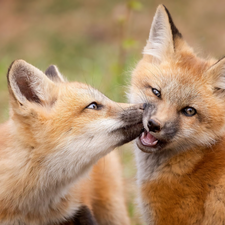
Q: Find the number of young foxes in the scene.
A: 2